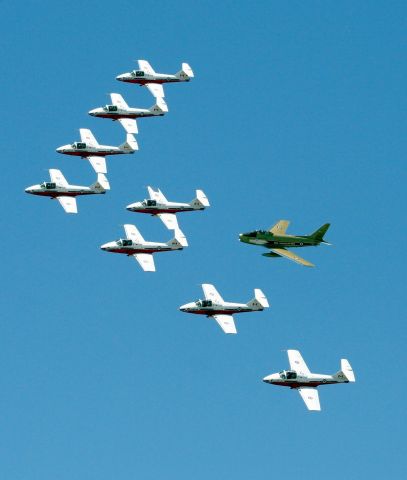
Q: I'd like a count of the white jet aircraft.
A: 8